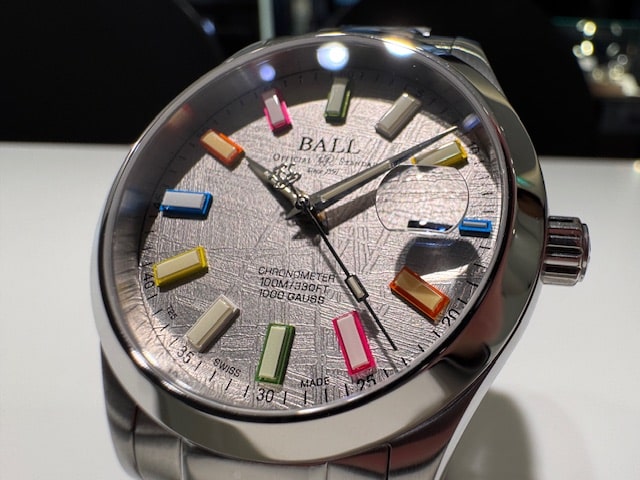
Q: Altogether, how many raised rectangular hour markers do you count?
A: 12